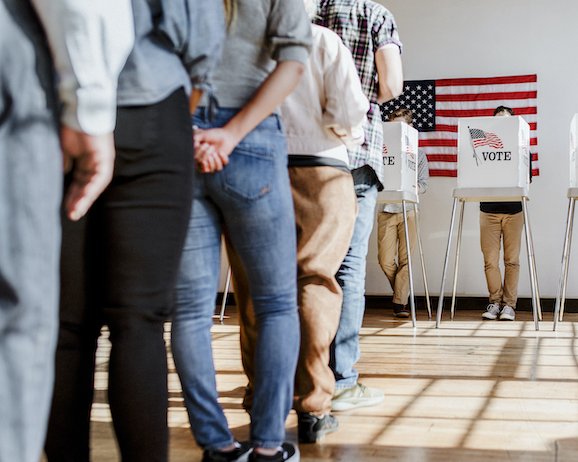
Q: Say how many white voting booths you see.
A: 3